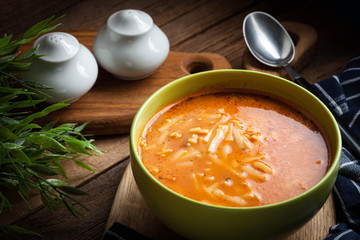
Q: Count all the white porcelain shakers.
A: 2